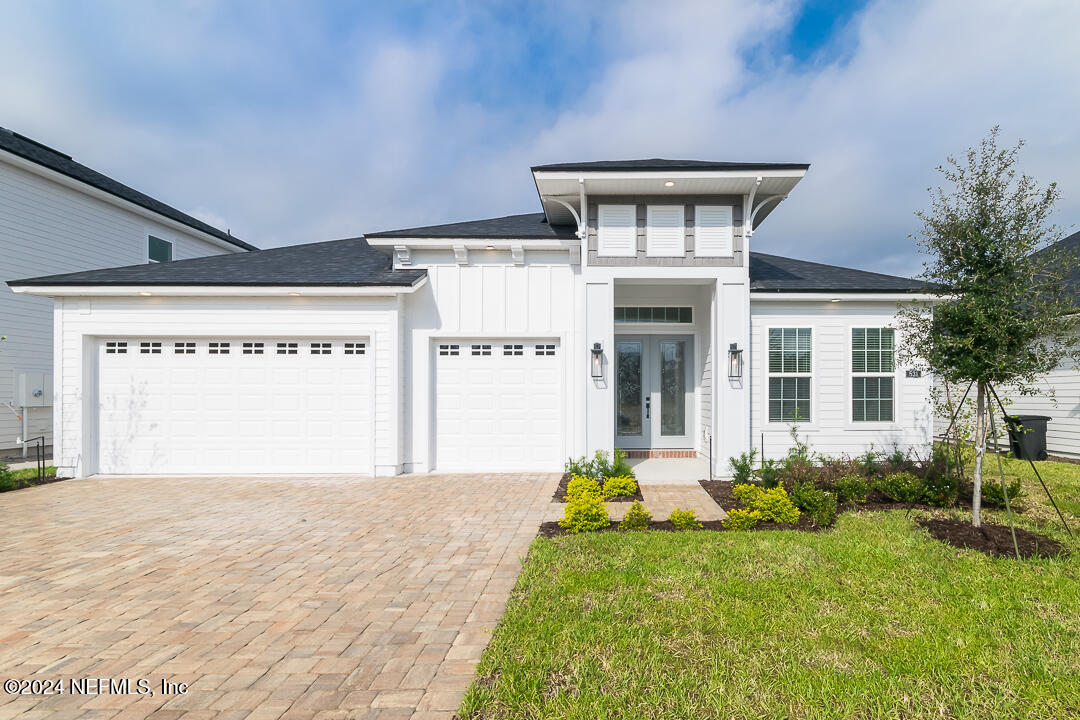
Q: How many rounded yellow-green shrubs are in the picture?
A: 8